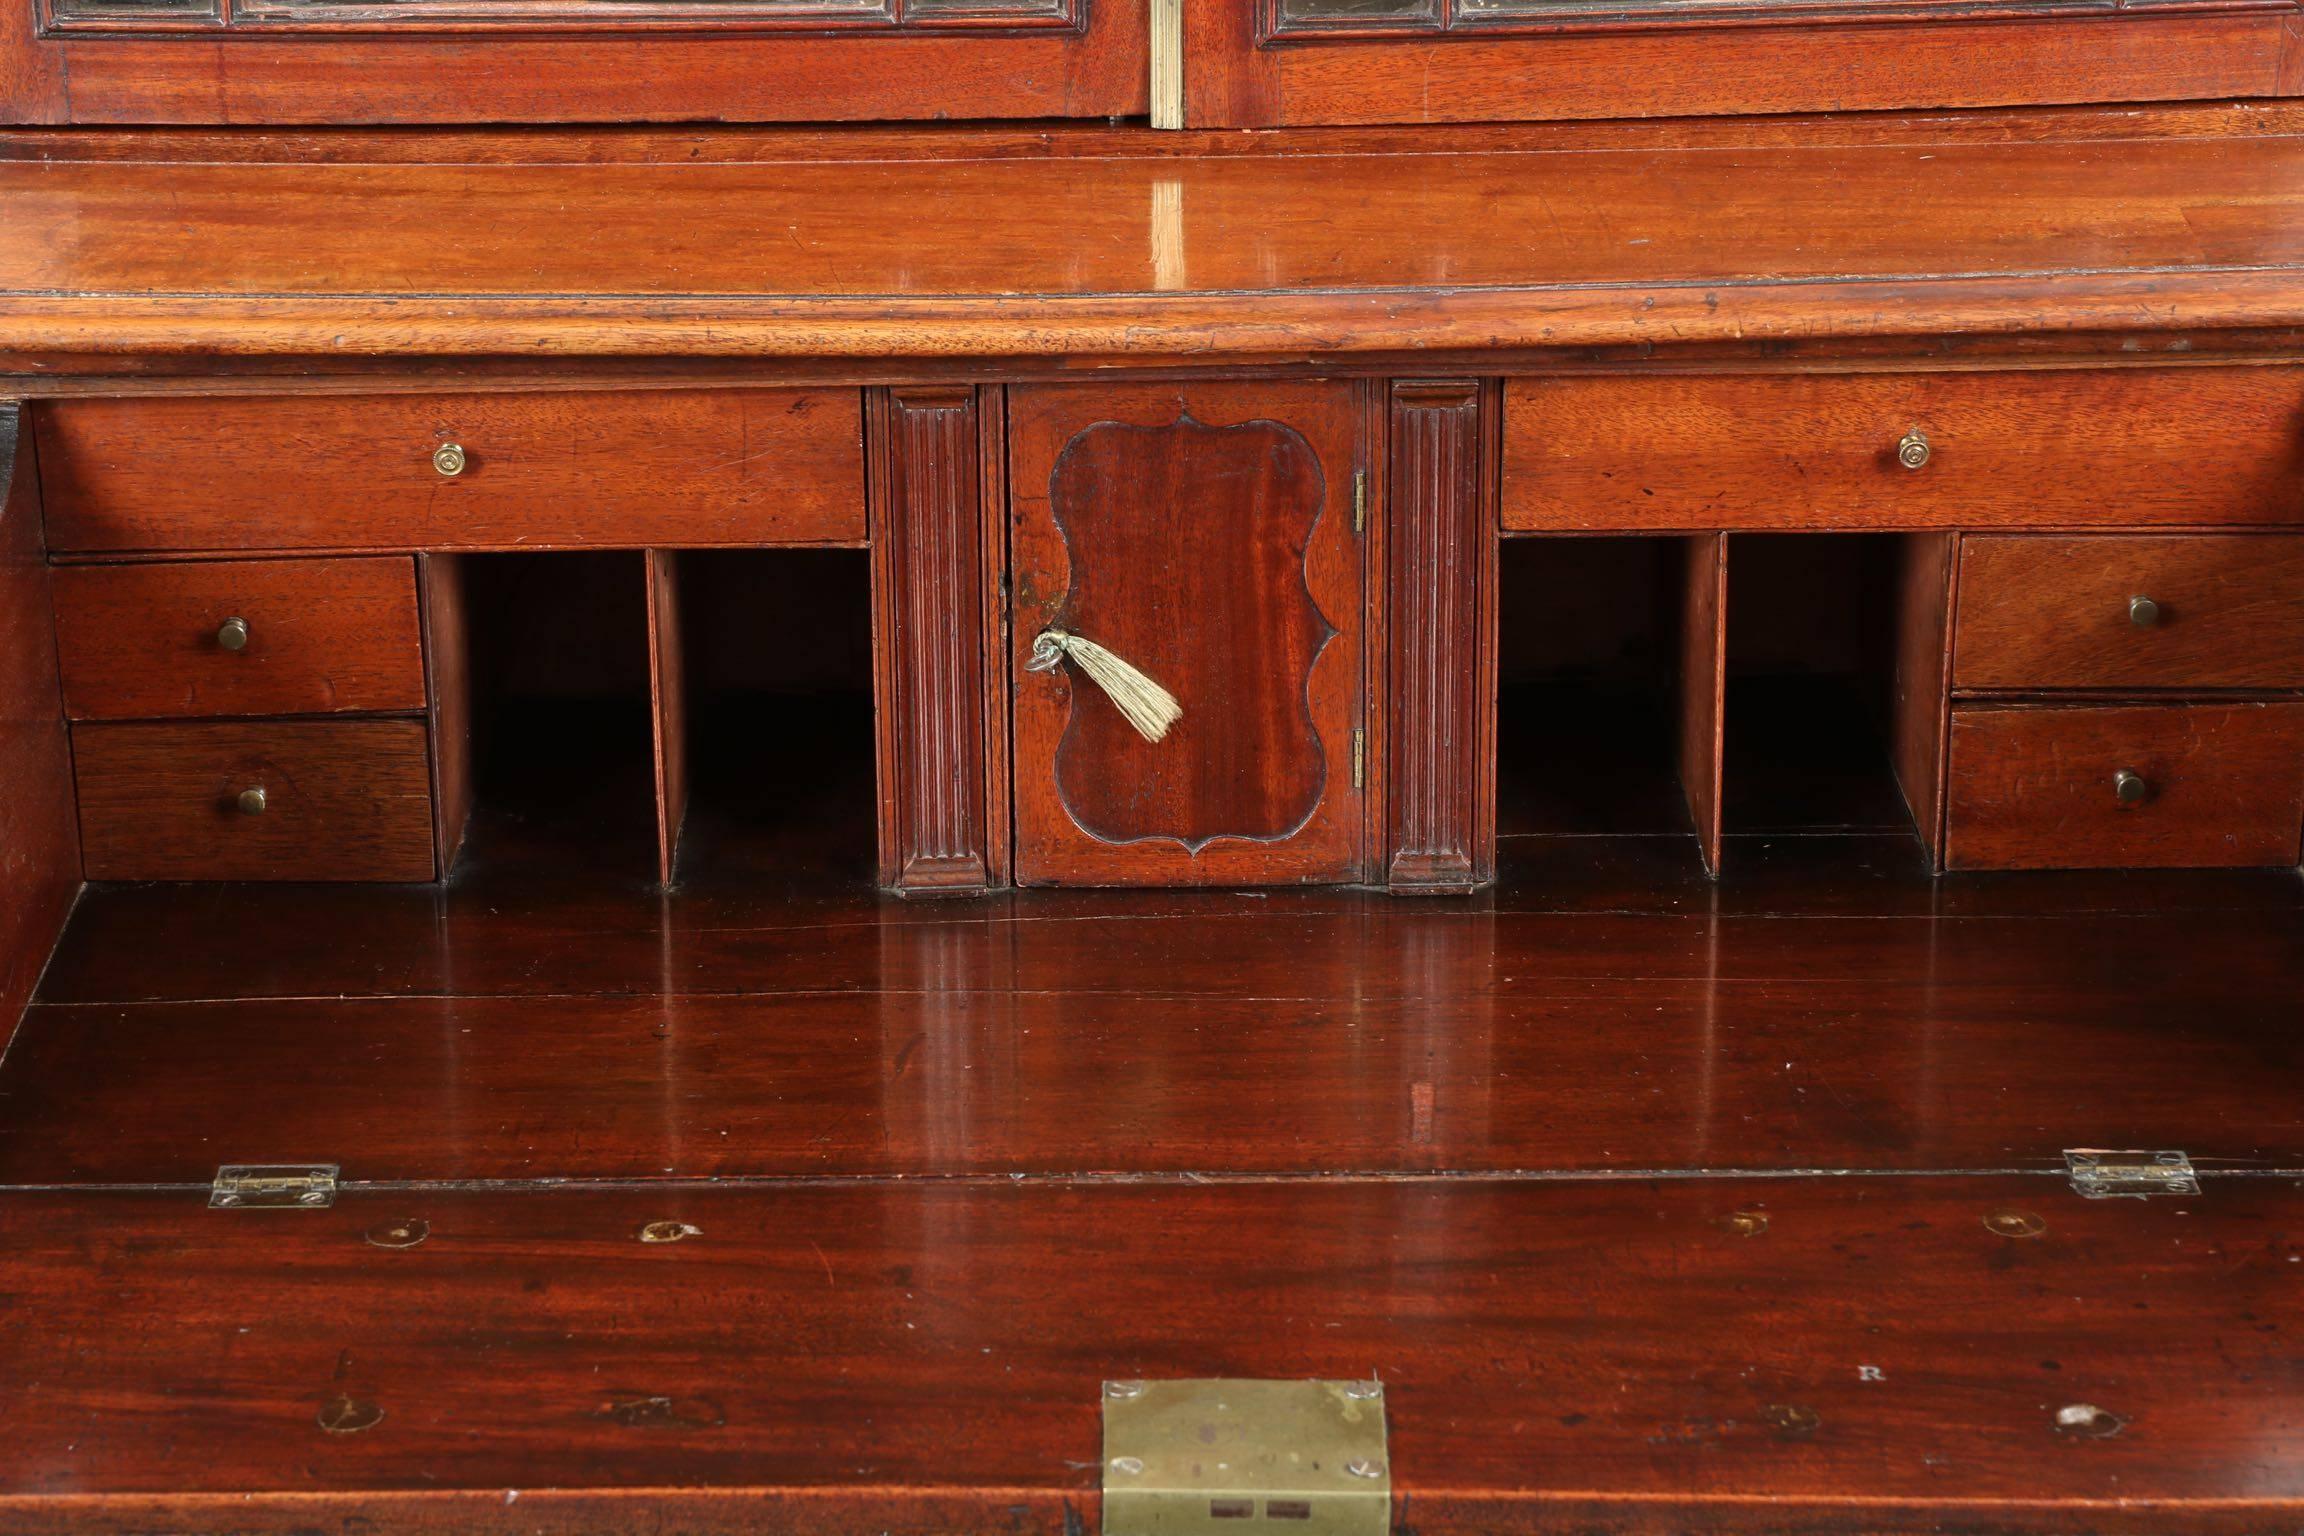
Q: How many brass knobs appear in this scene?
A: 6